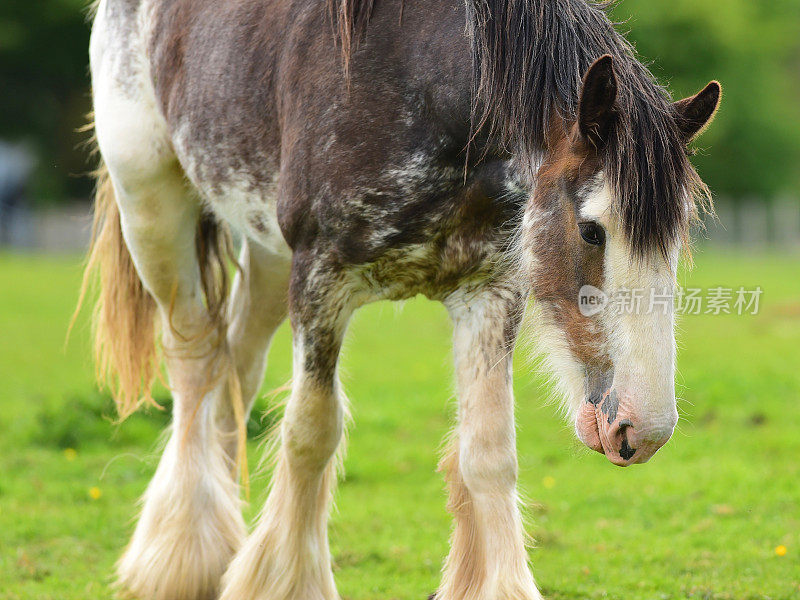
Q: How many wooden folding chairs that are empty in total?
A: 0